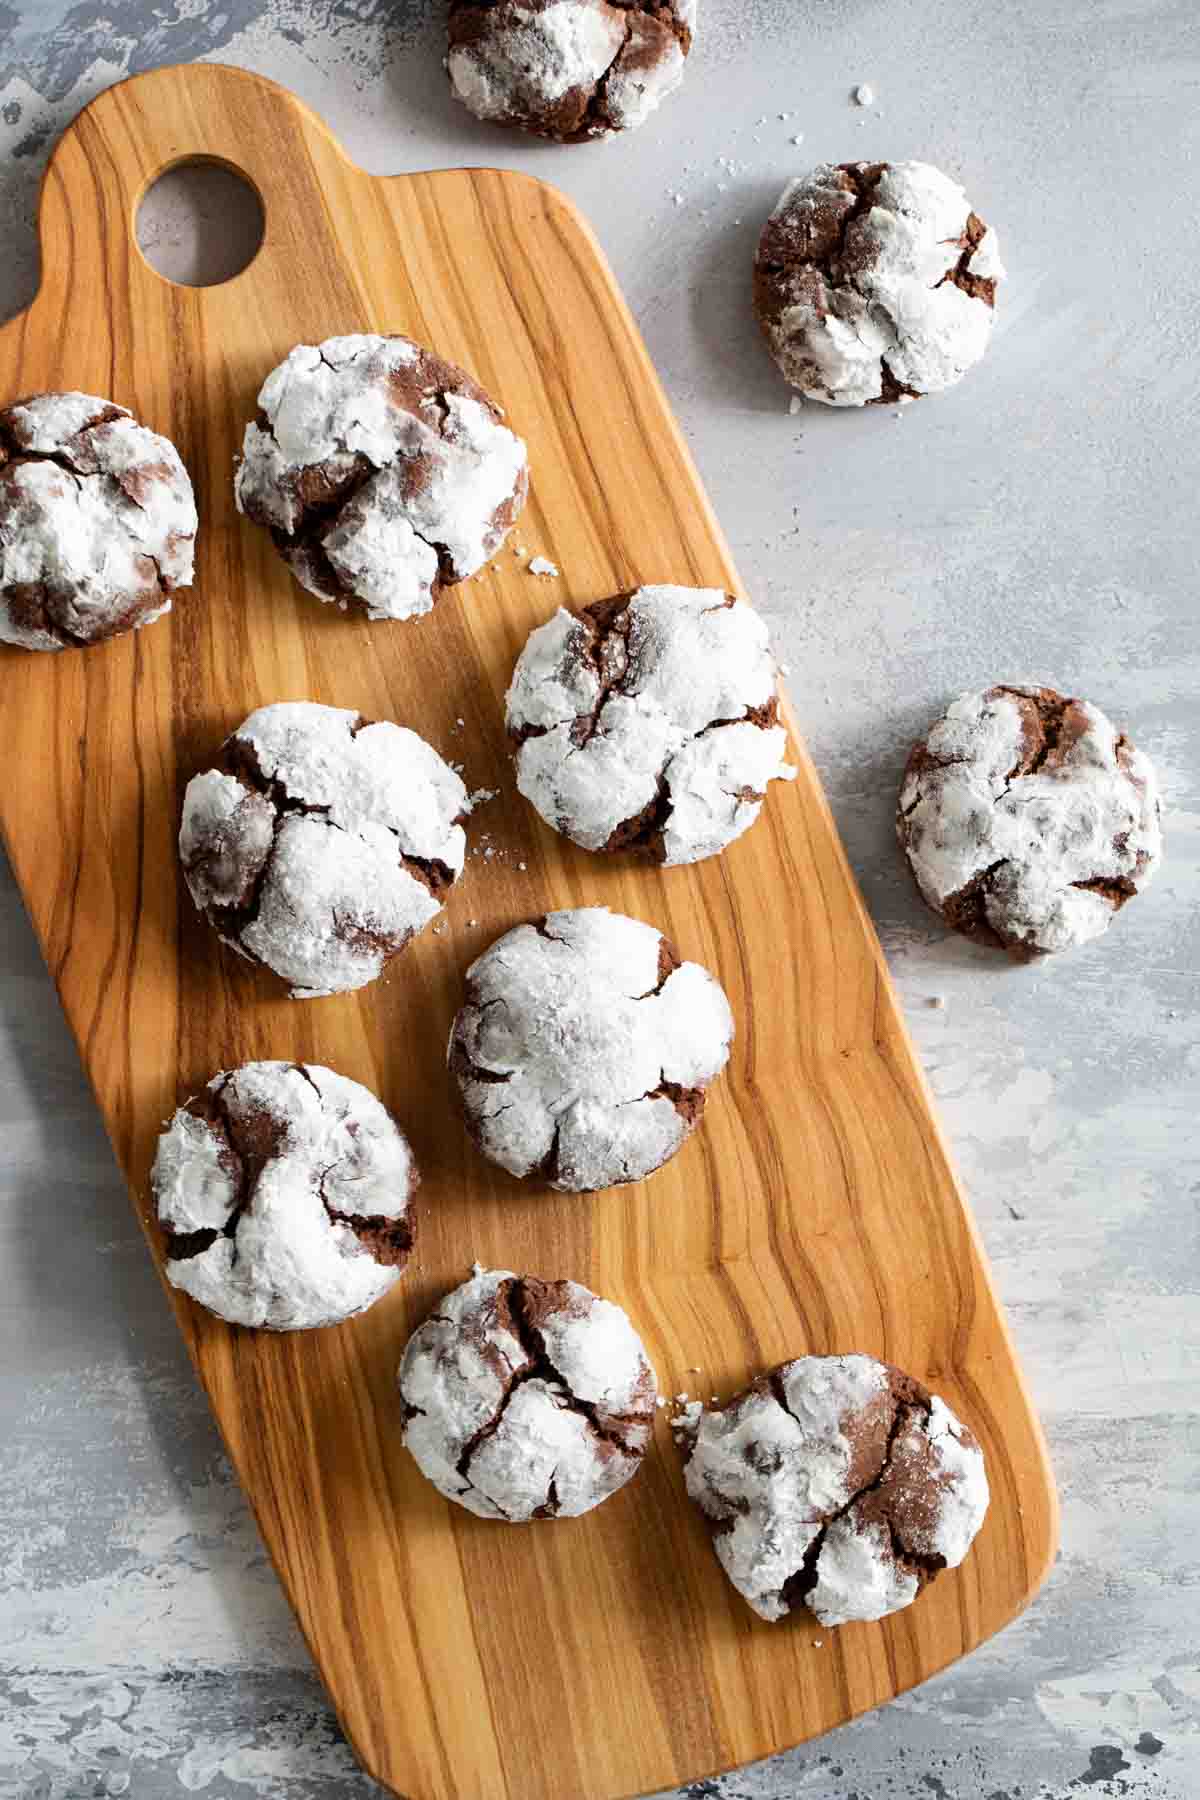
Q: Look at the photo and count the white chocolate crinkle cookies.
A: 11